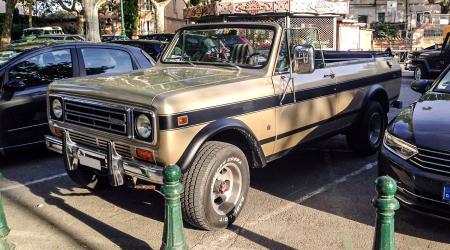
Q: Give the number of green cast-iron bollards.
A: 3